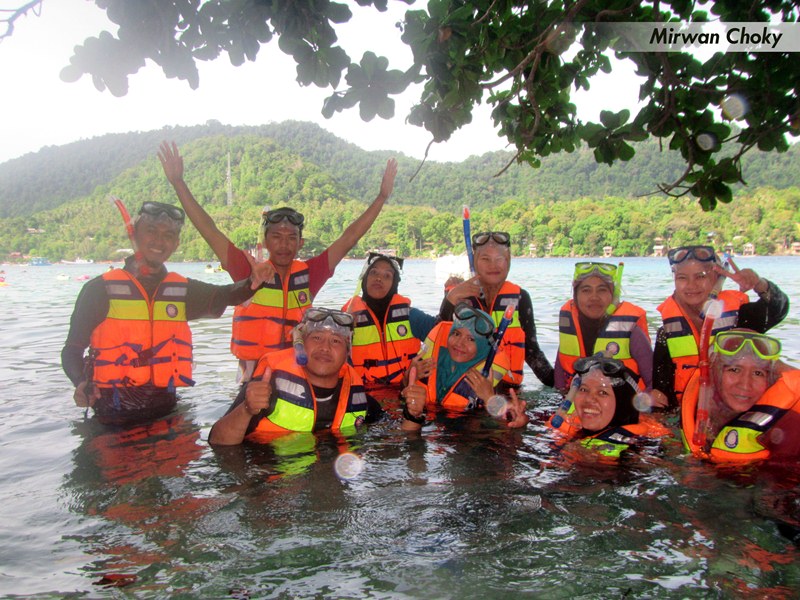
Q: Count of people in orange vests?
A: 10